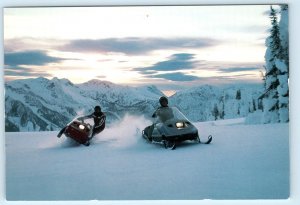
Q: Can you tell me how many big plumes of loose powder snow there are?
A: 1